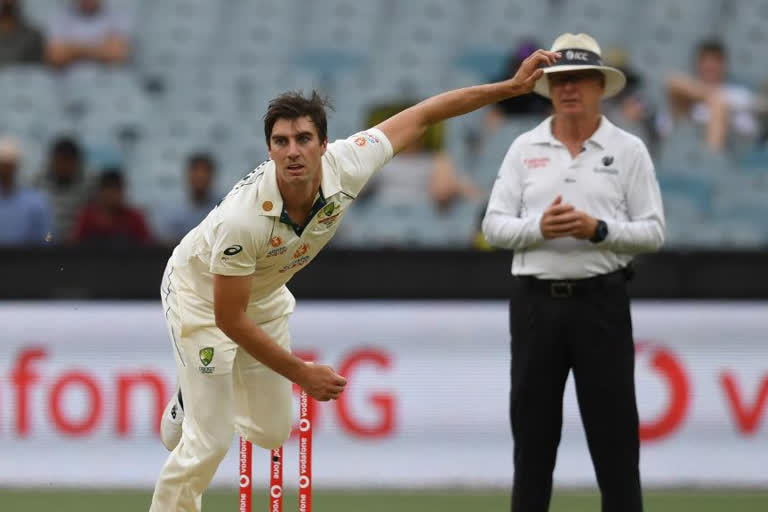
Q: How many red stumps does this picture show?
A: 3